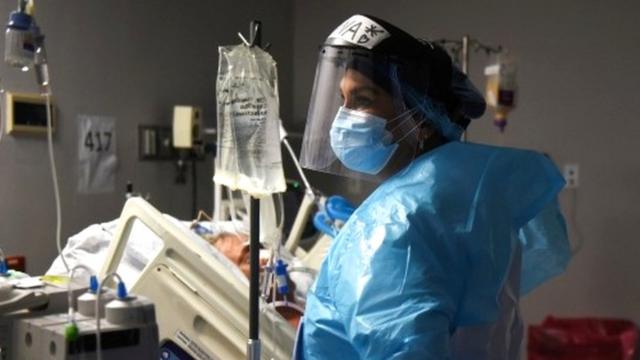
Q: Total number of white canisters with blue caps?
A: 2